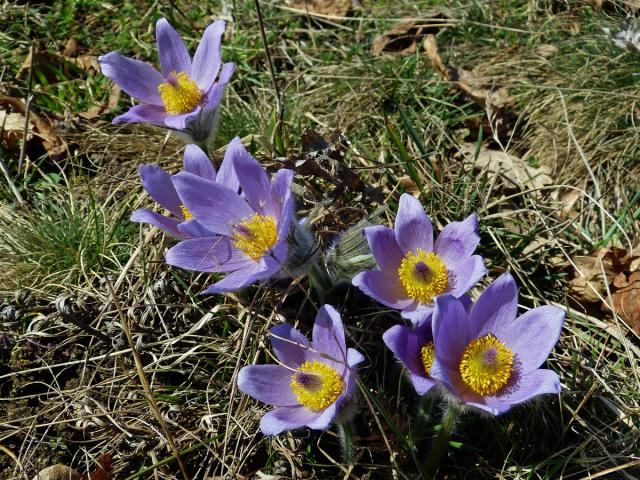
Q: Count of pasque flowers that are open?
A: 7